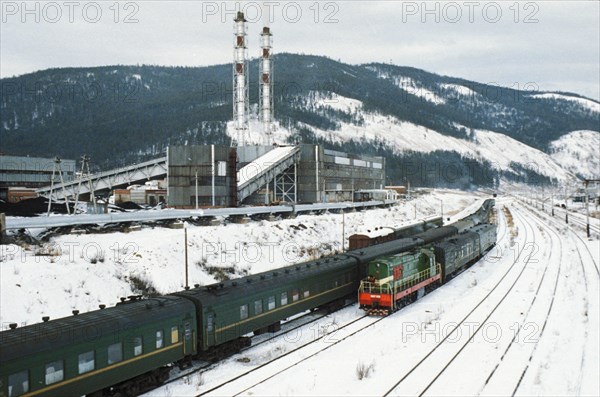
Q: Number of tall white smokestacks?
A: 2